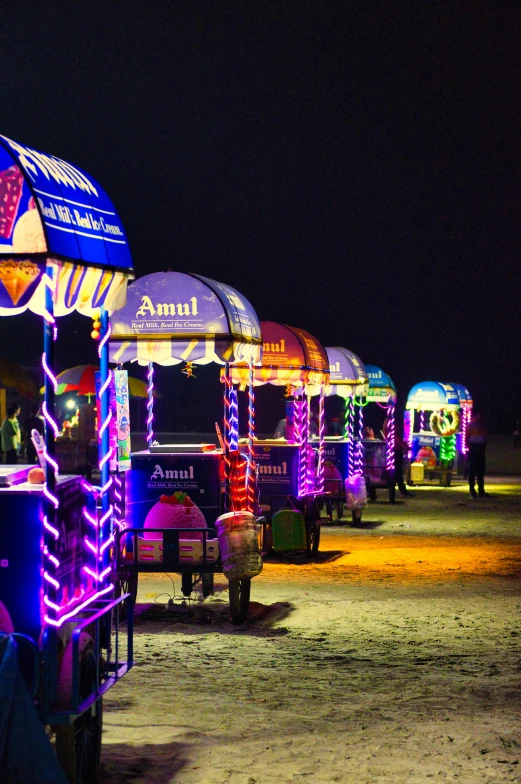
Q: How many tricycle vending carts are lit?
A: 7